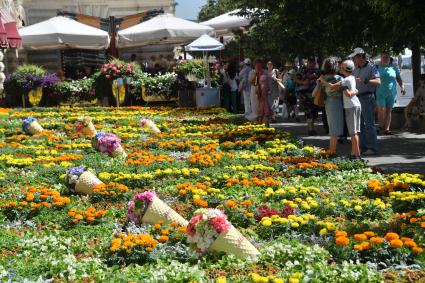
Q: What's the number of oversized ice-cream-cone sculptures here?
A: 7